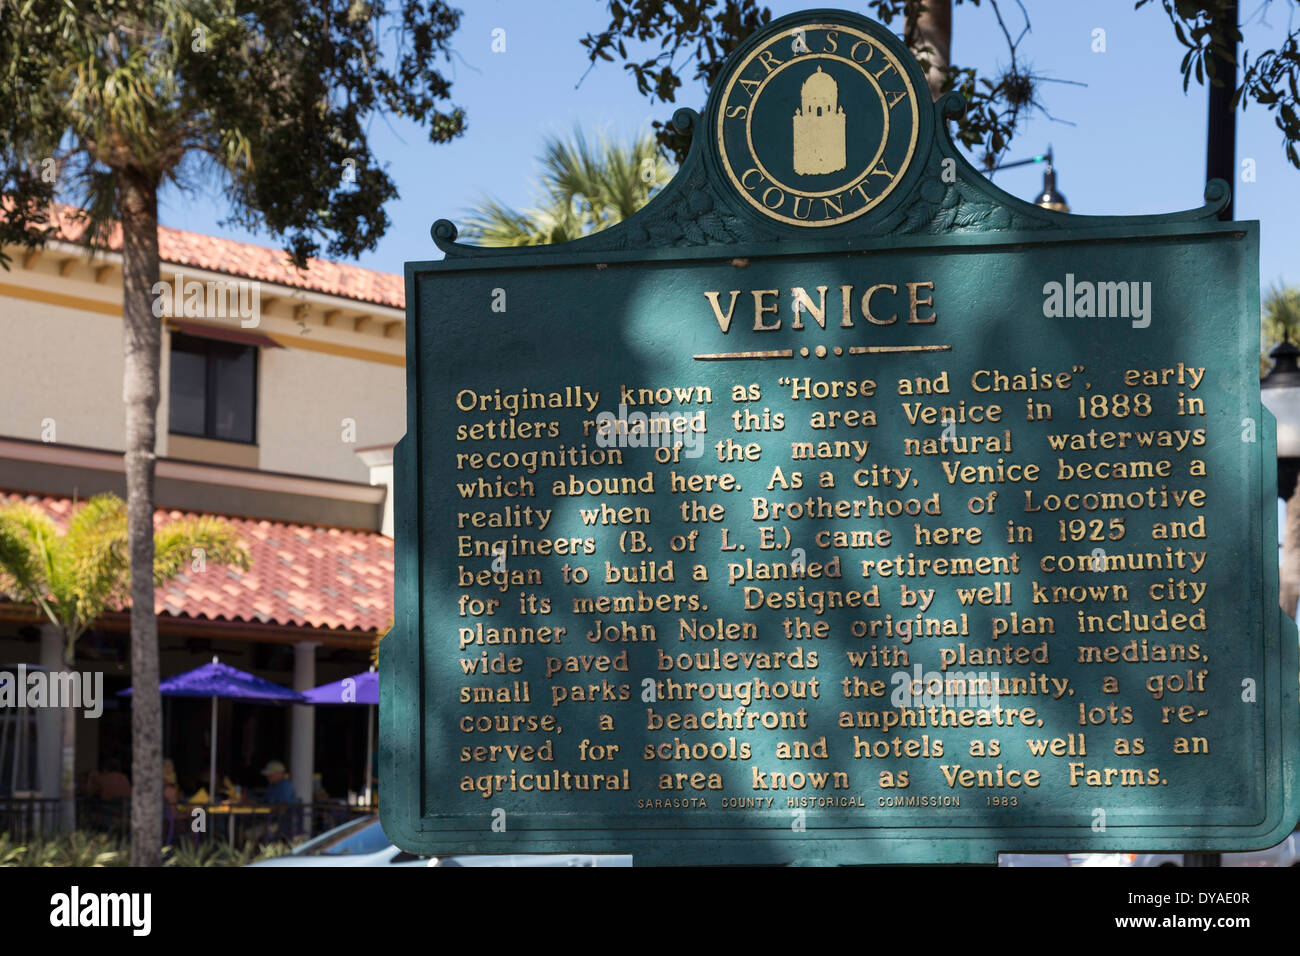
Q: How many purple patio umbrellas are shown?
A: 2